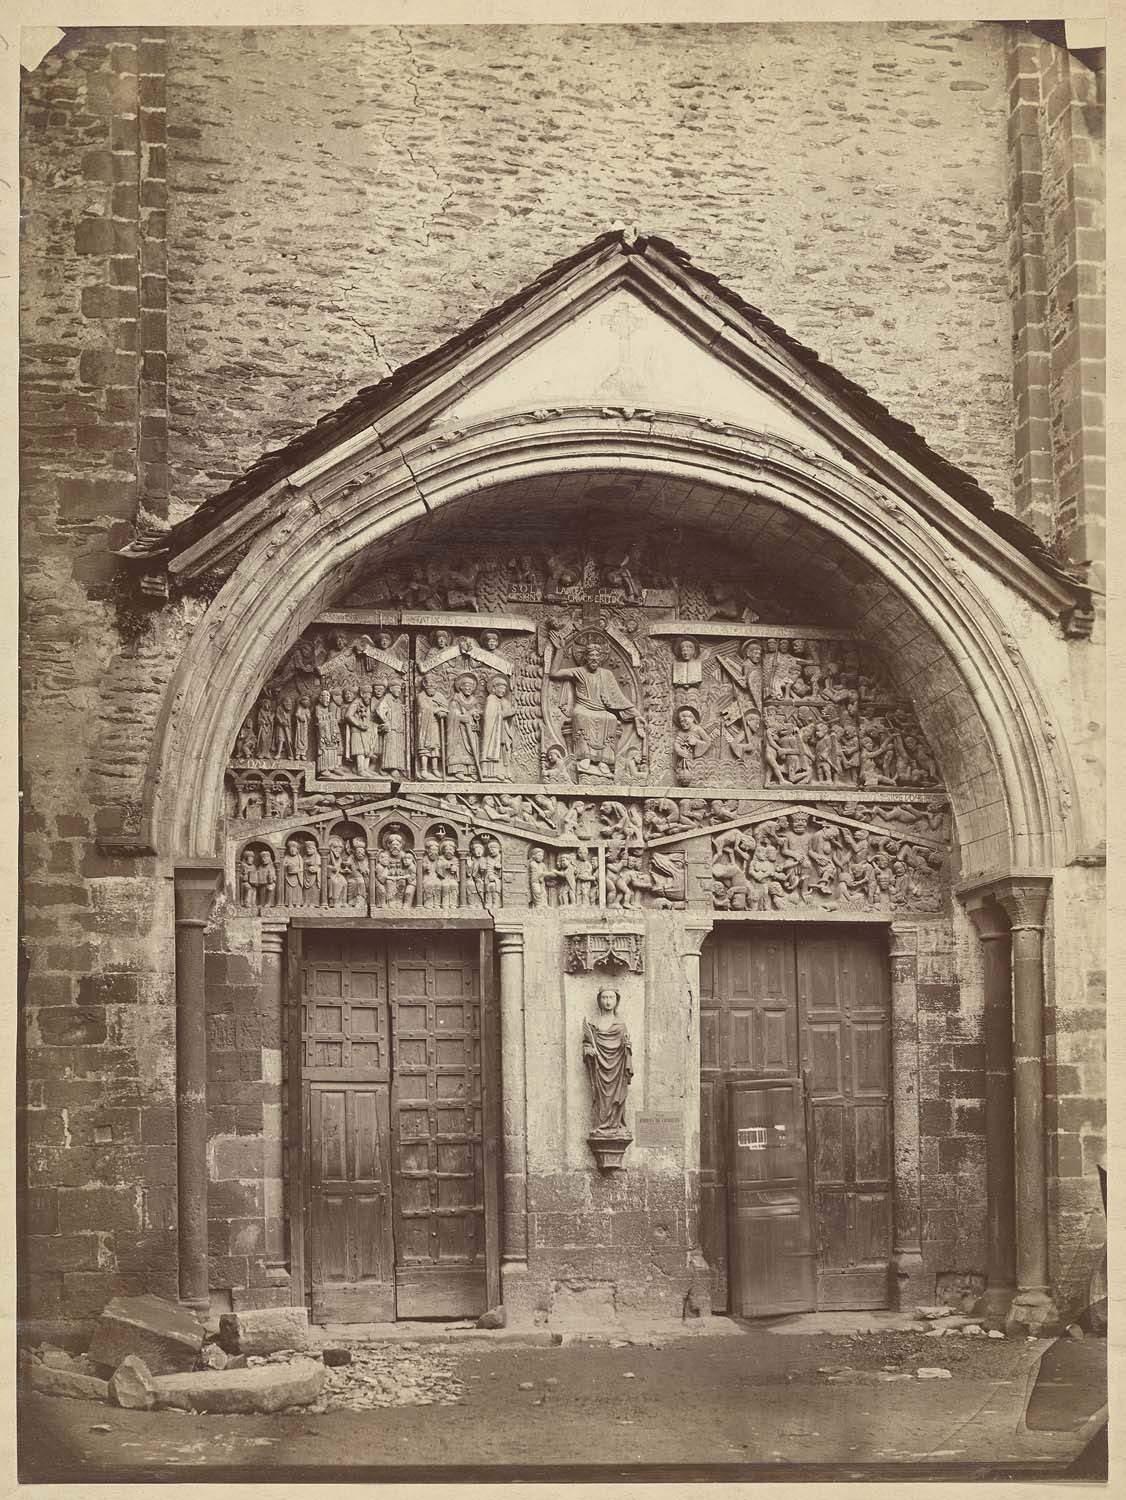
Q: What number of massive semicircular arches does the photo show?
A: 1